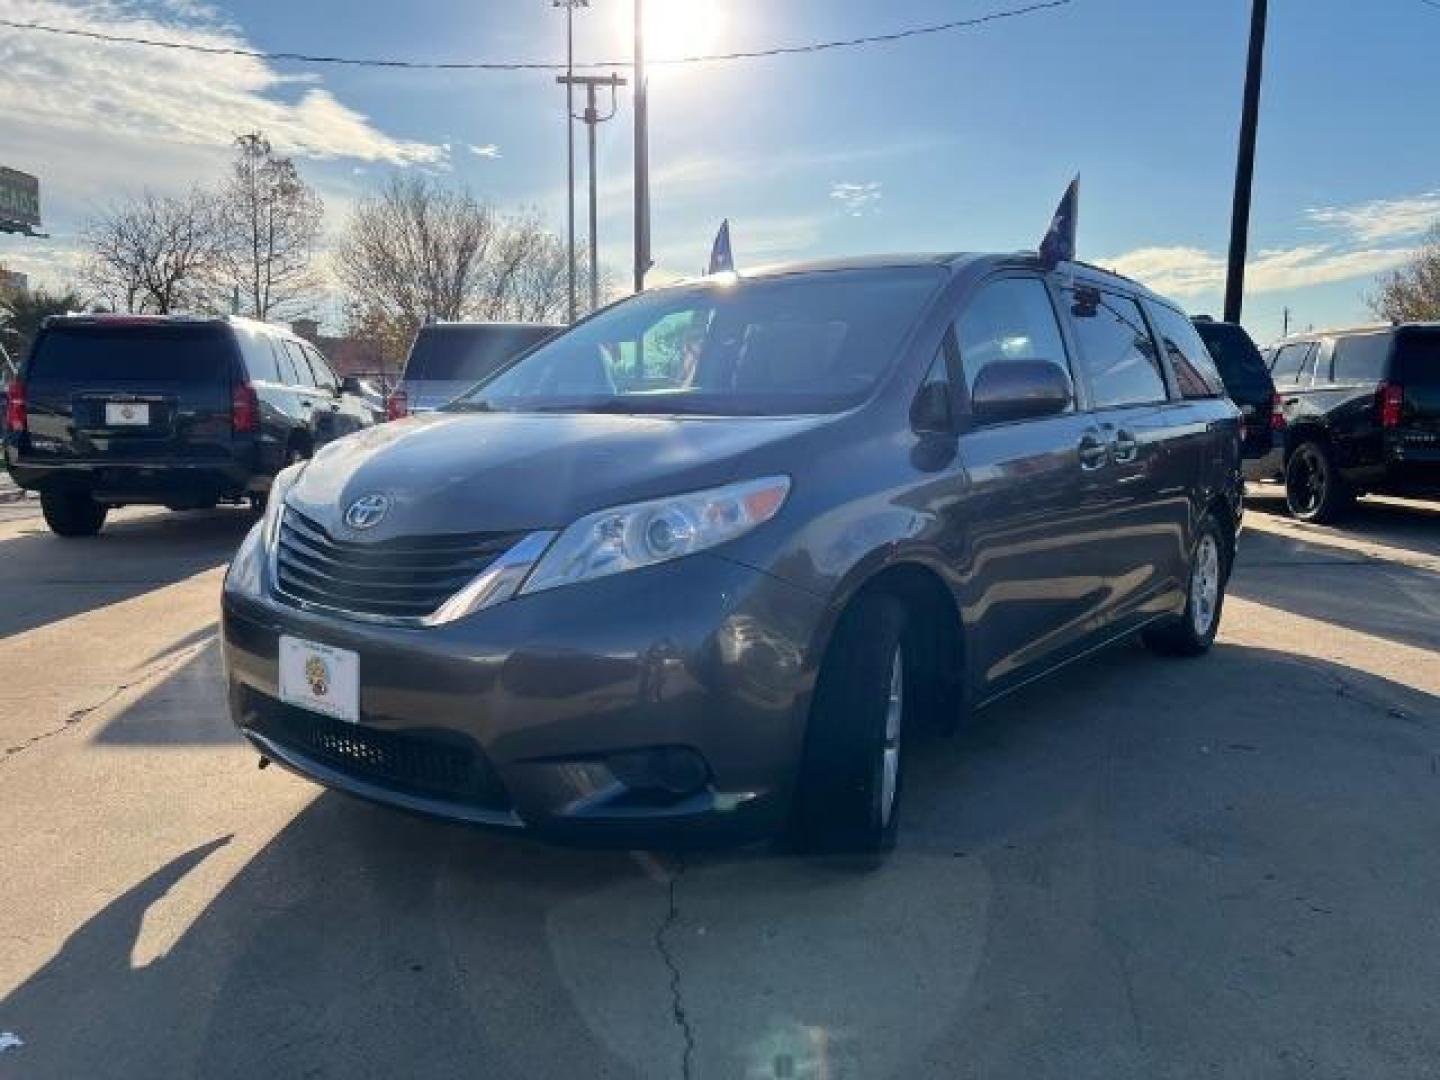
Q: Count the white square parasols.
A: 0